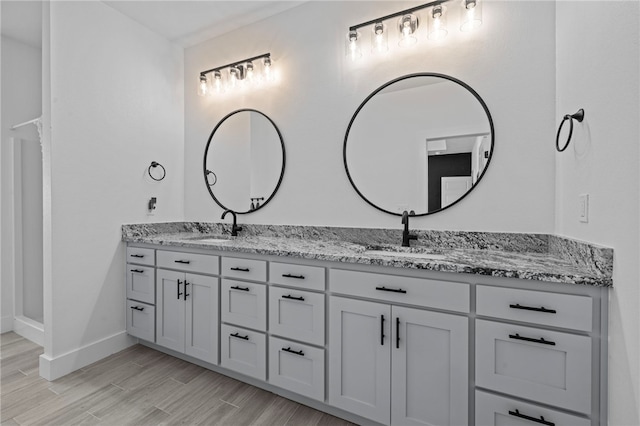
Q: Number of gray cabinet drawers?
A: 14